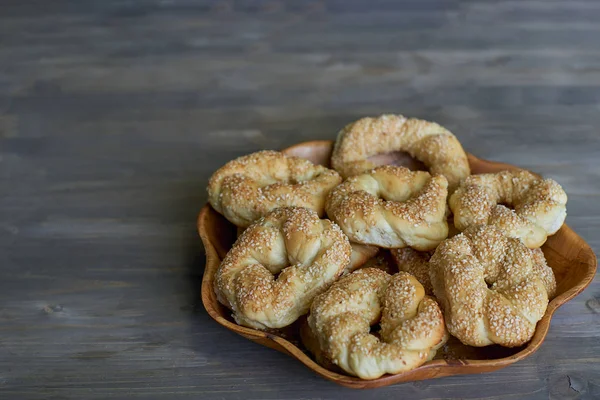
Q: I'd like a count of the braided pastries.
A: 7